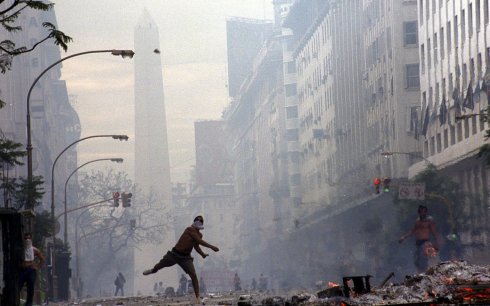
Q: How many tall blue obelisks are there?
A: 0